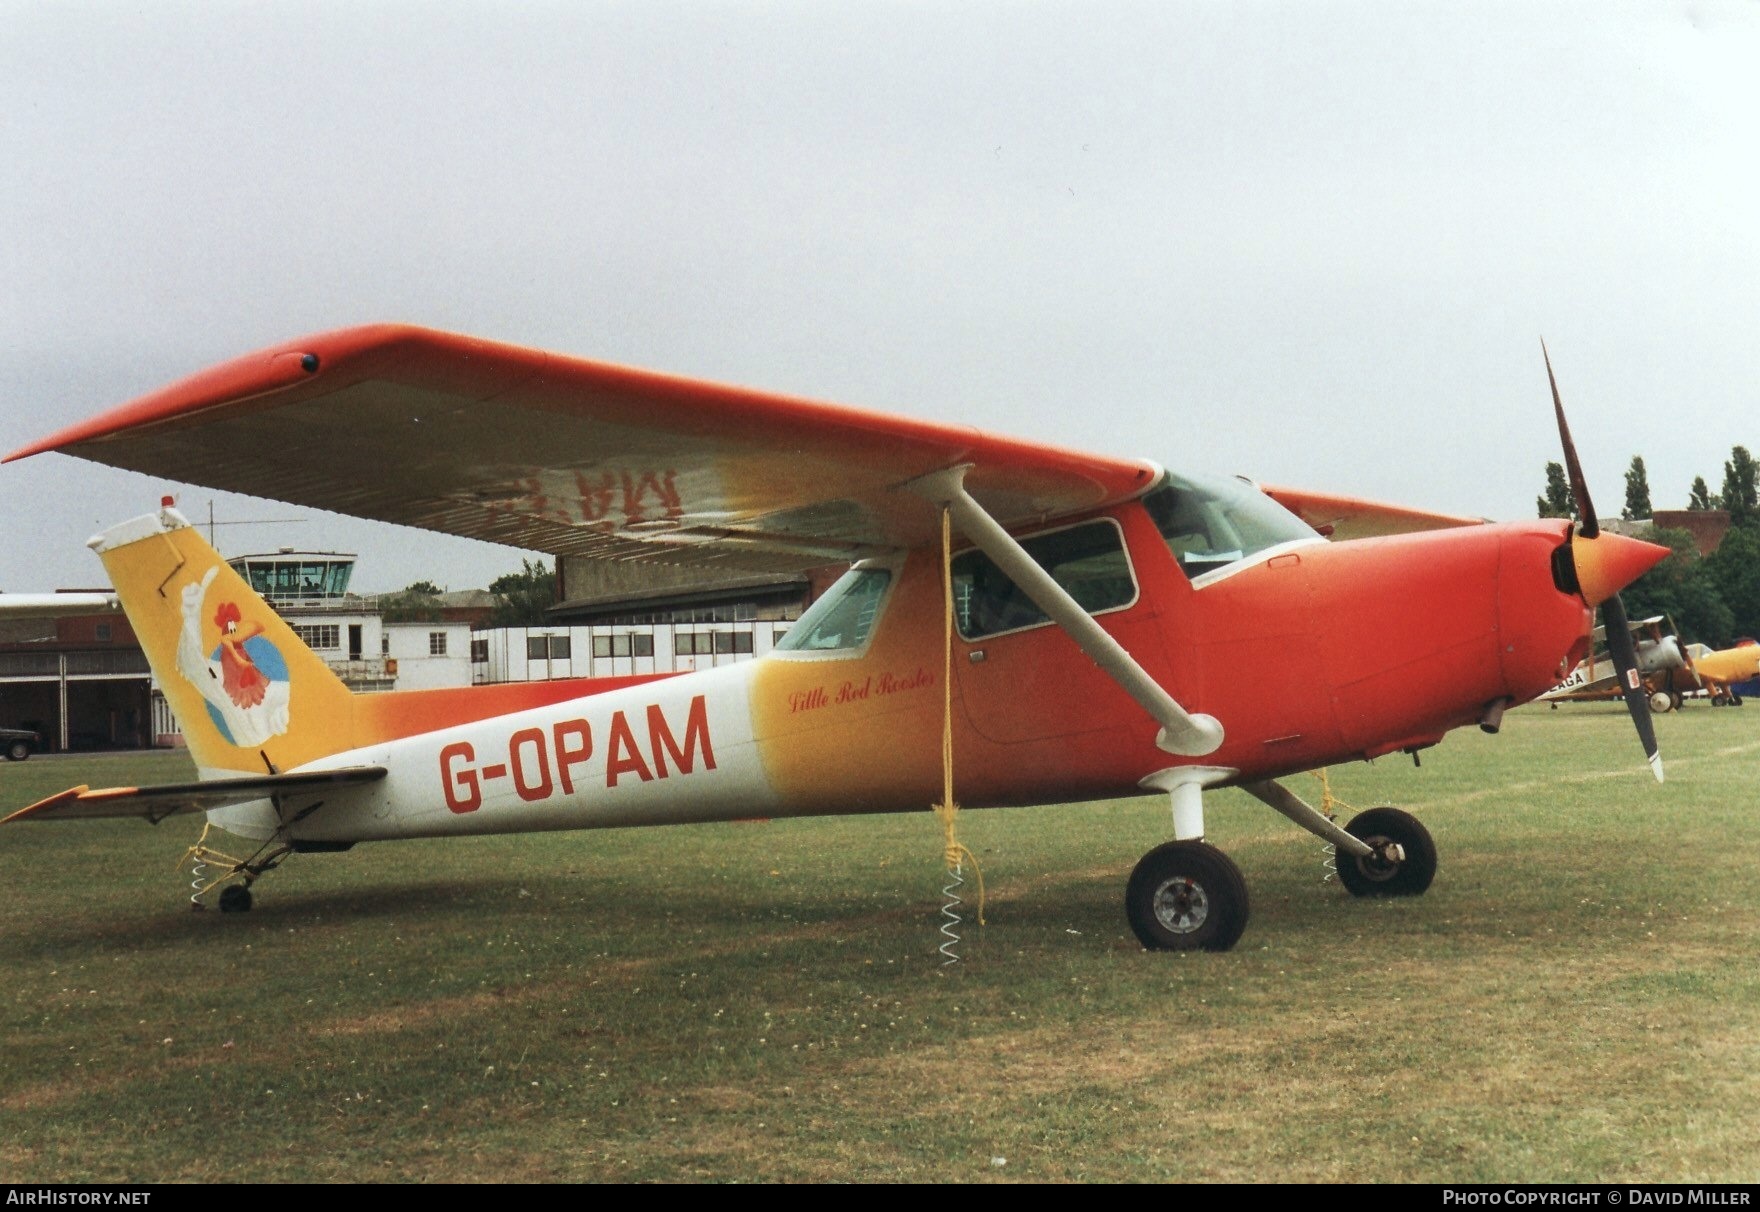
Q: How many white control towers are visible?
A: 1